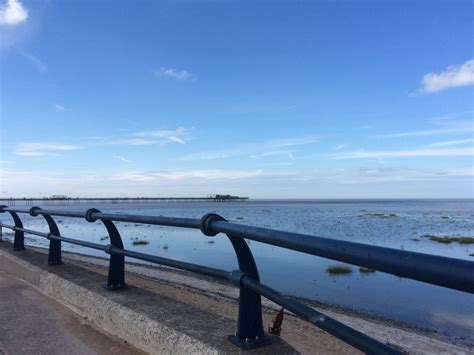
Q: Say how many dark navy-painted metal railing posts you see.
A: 4